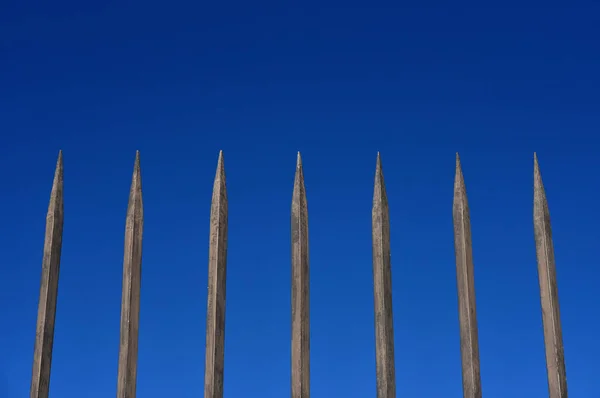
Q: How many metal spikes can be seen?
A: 7